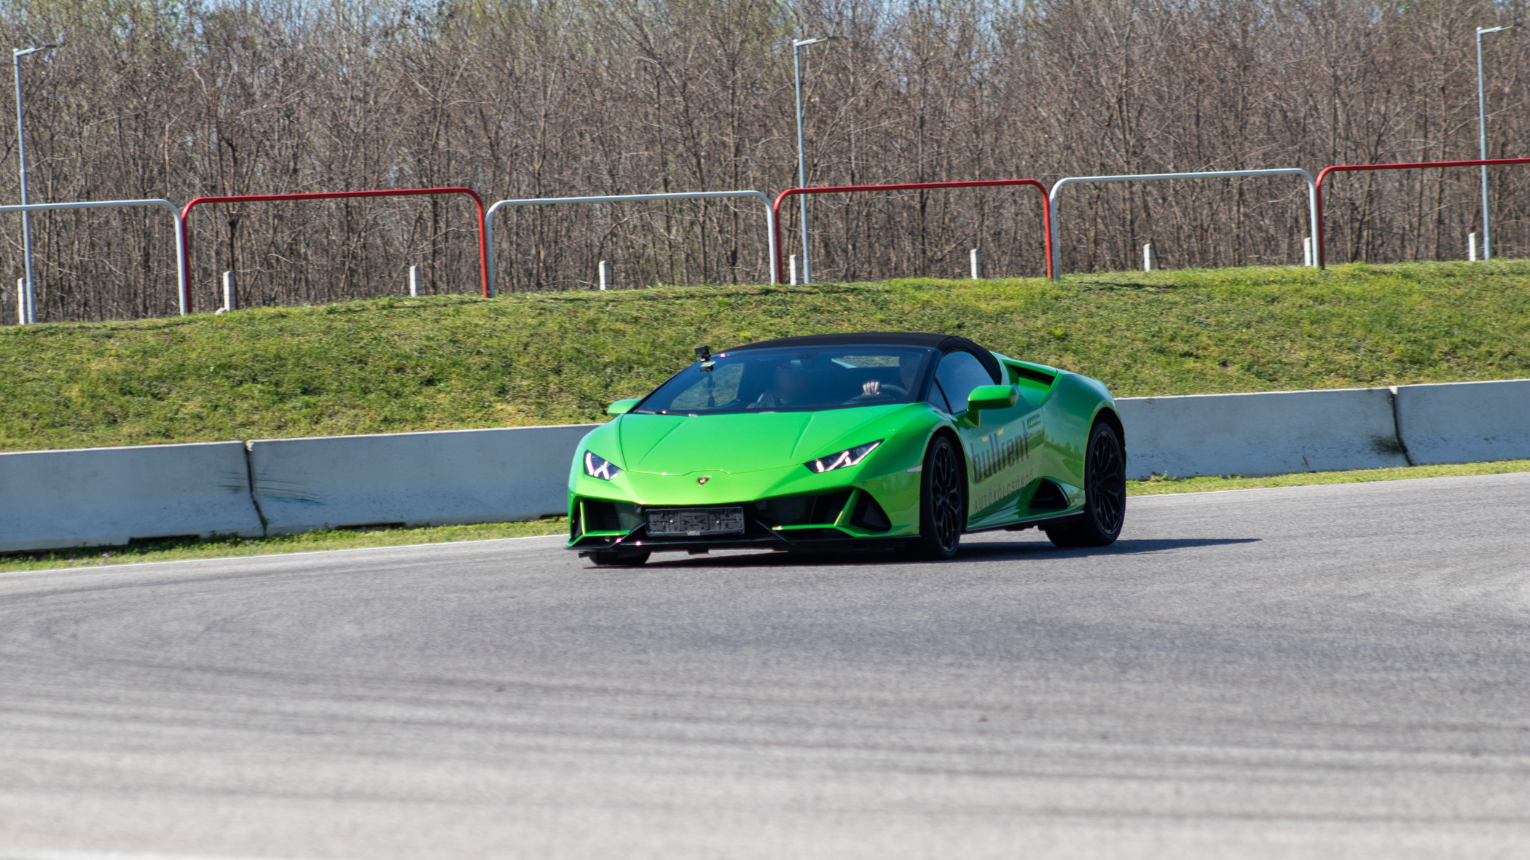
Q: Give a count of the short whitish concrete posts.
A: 9